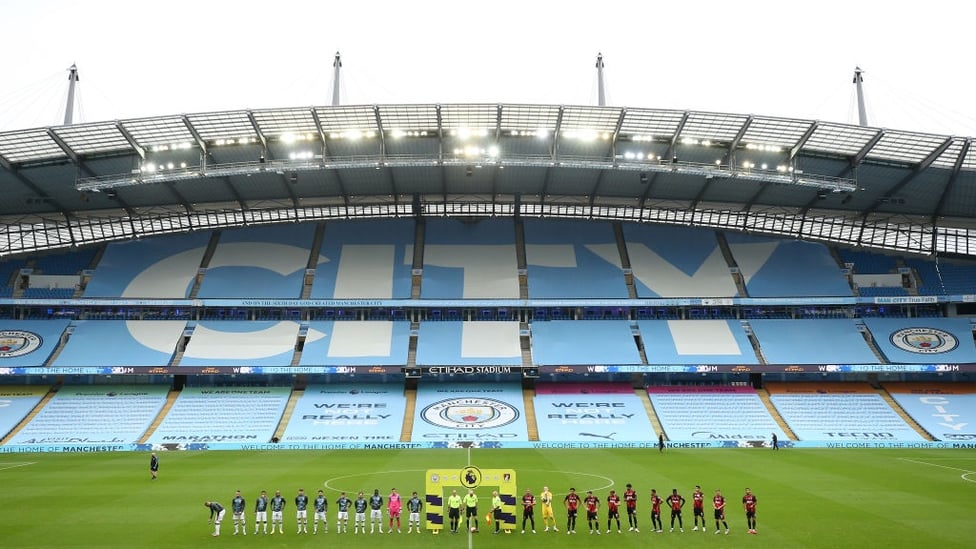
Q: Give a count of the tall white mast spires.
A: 4